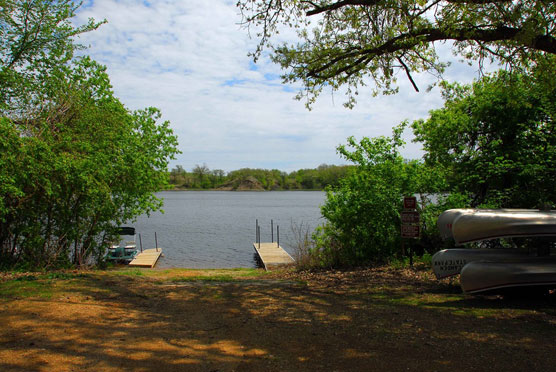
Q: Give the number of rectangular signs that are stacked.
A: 3